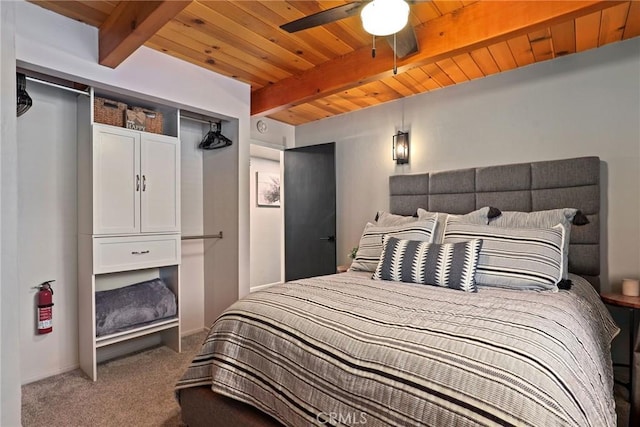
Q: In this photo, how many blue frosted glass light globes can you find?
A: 0